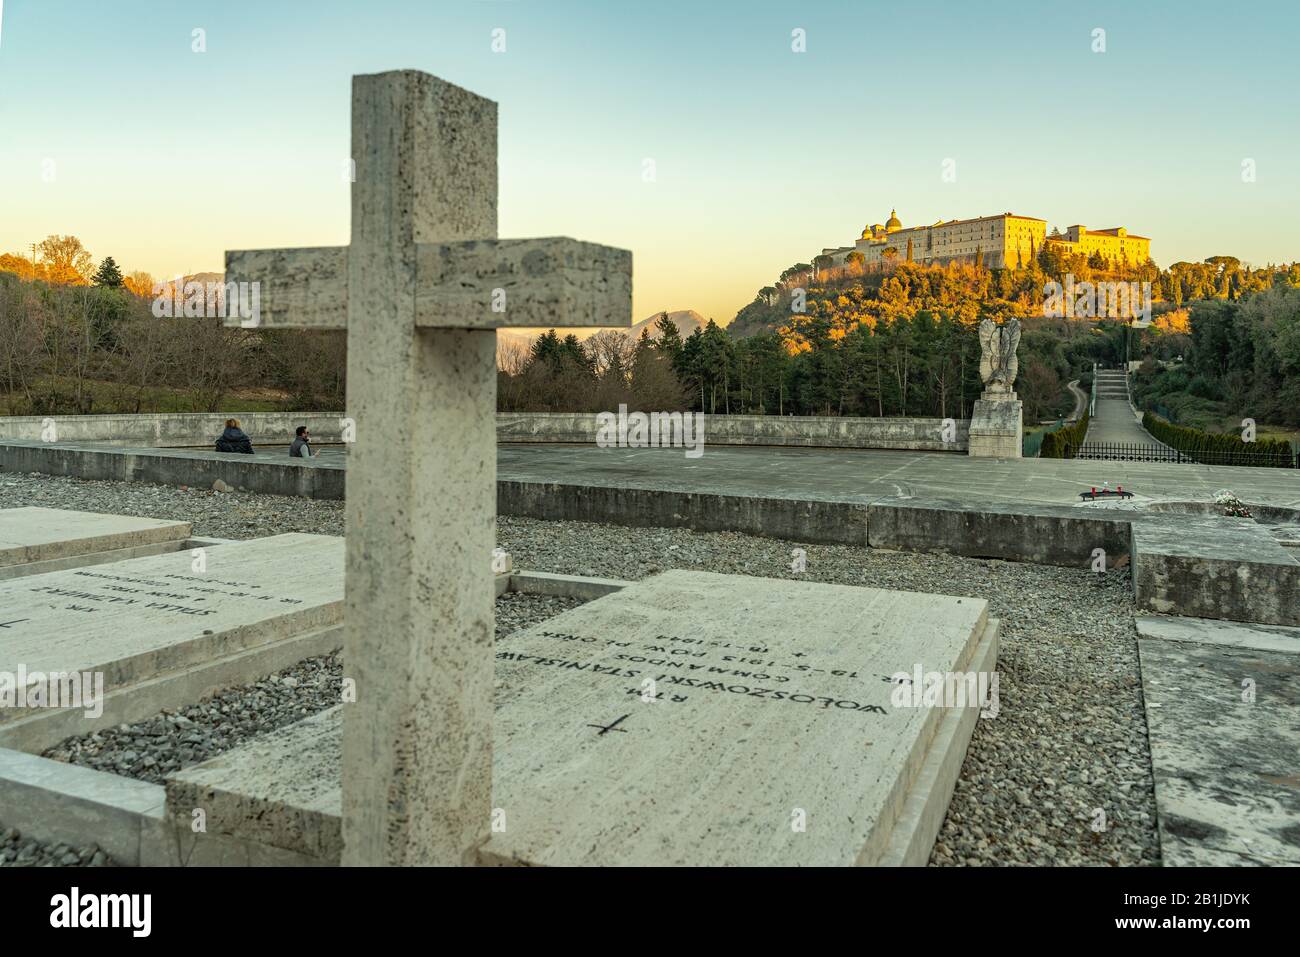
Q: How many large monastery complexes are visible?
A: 1